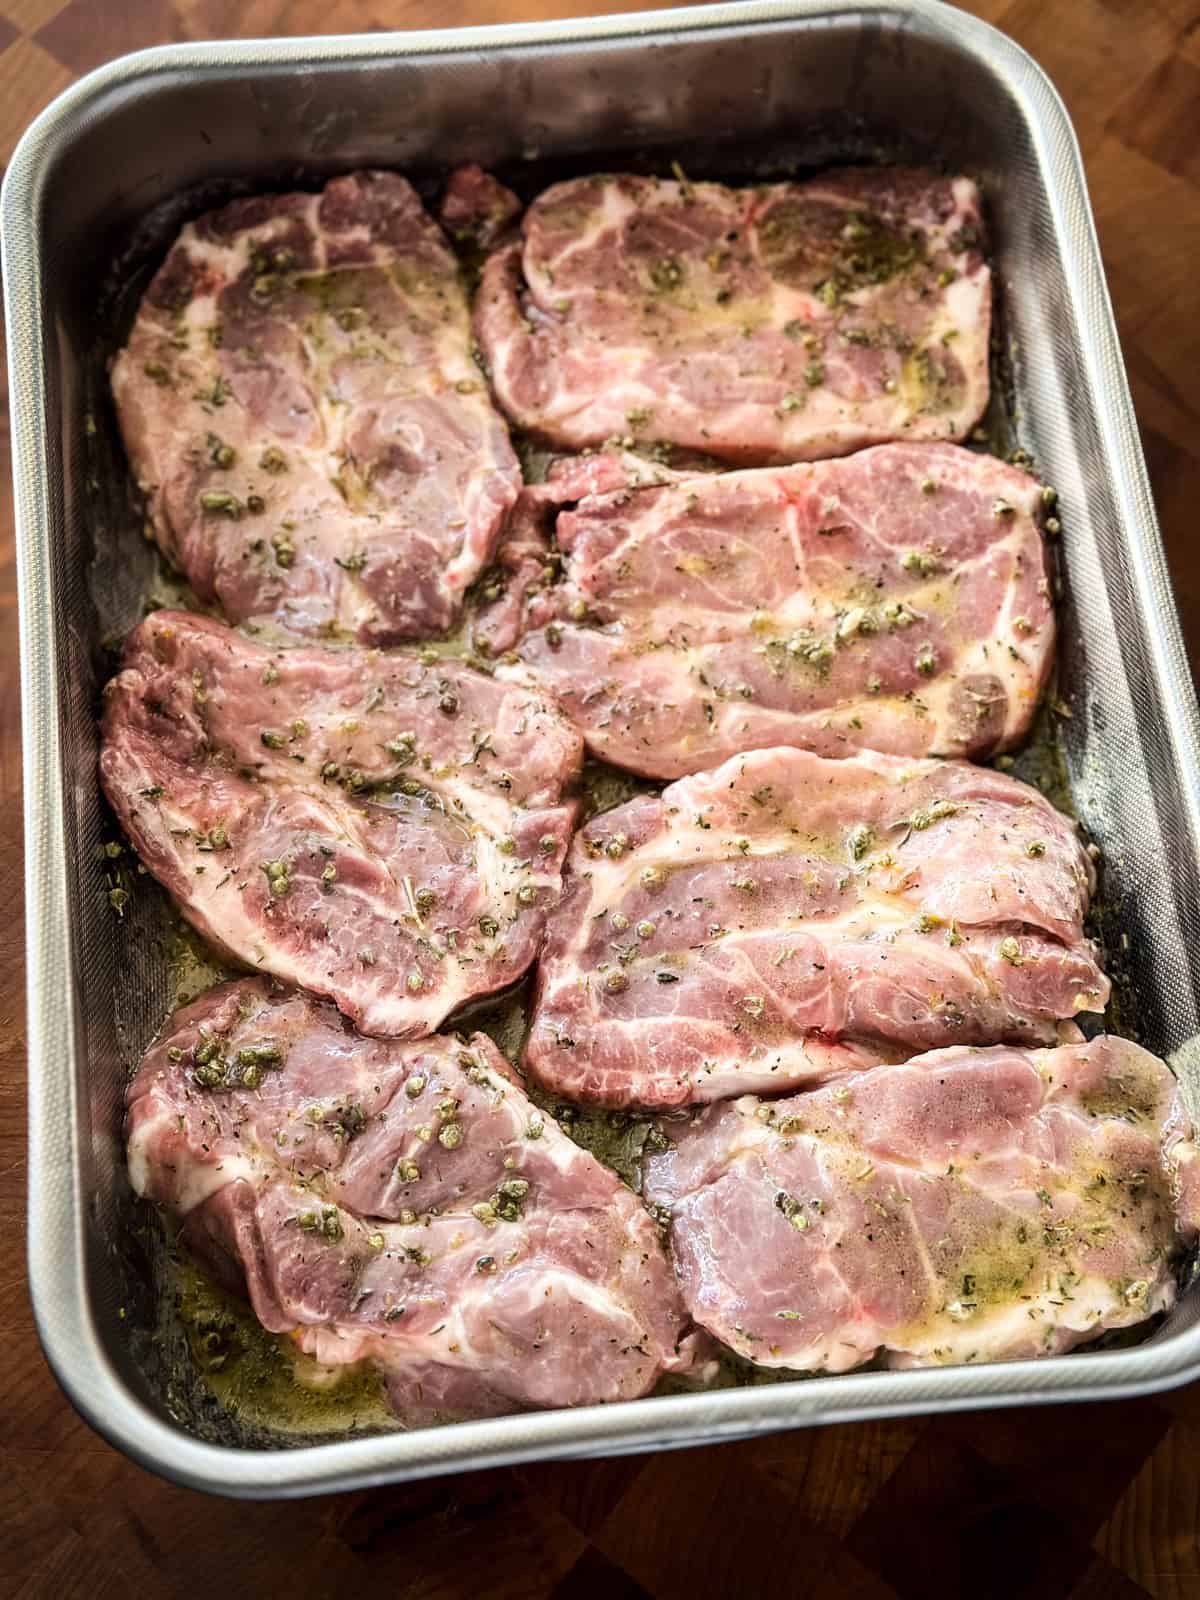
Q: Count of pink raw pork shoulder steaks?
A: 7